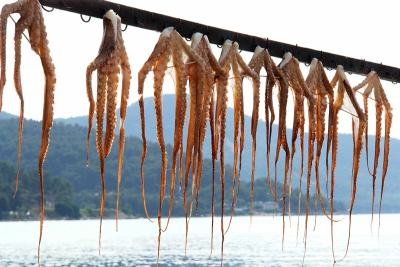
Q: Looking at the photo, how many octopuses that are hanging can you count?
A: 10